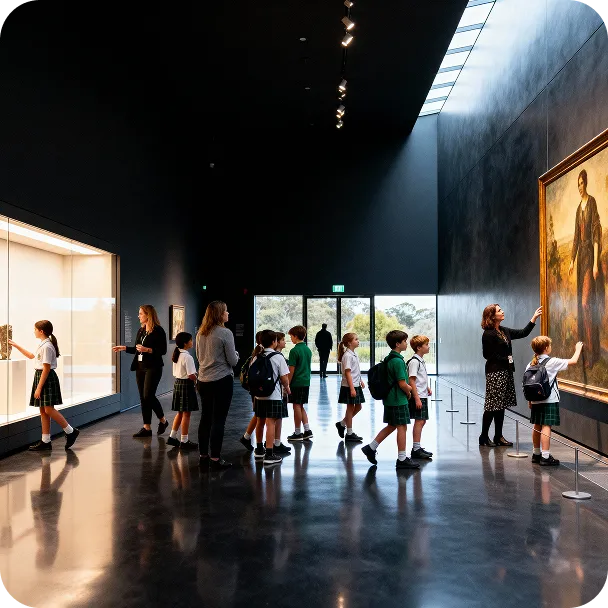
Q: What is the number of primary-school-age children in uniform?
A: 10